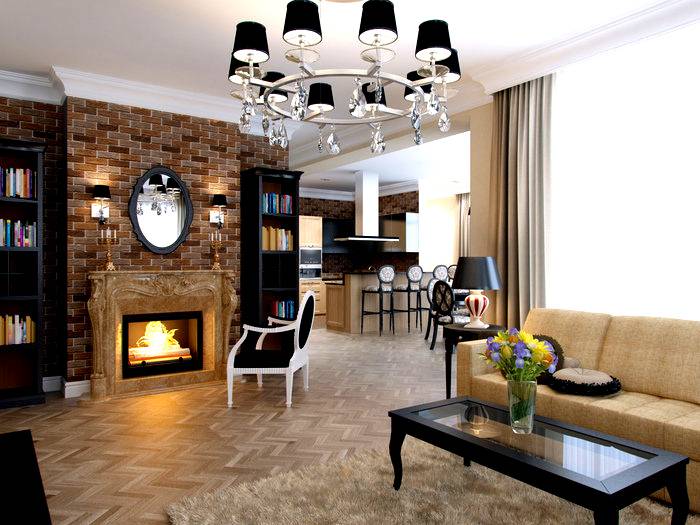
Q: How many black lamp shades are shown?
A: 13